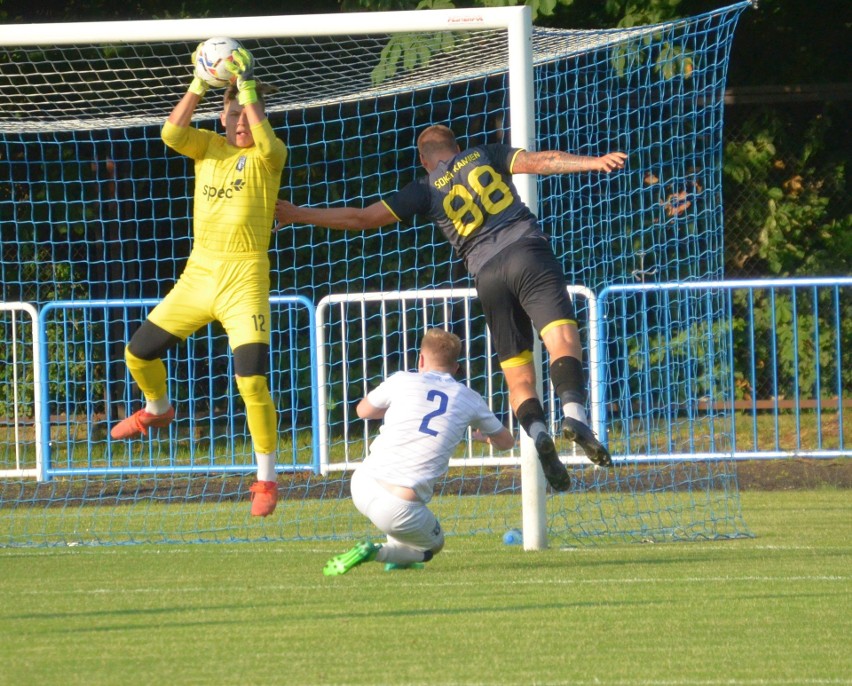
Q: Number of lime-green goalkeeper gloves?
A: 2